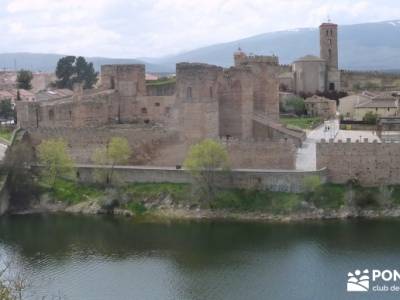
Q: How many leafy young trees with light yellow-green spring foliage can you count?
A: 3